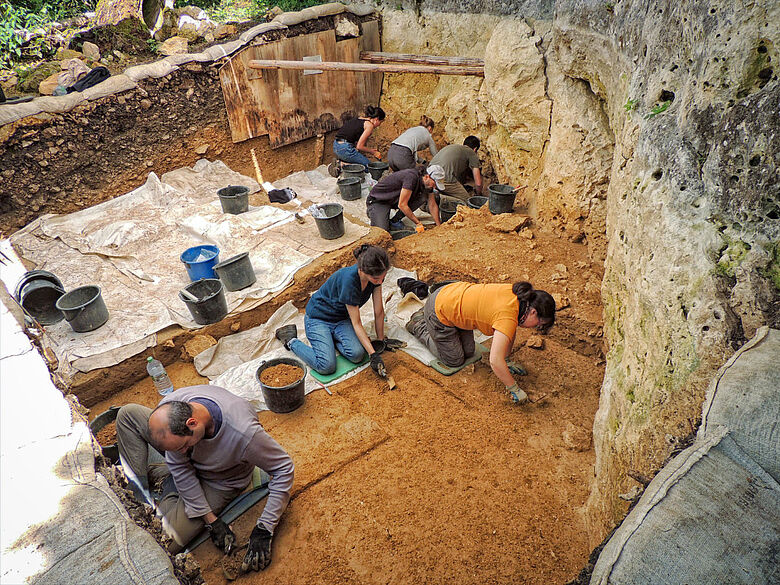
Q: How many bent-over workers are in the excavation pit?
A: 7